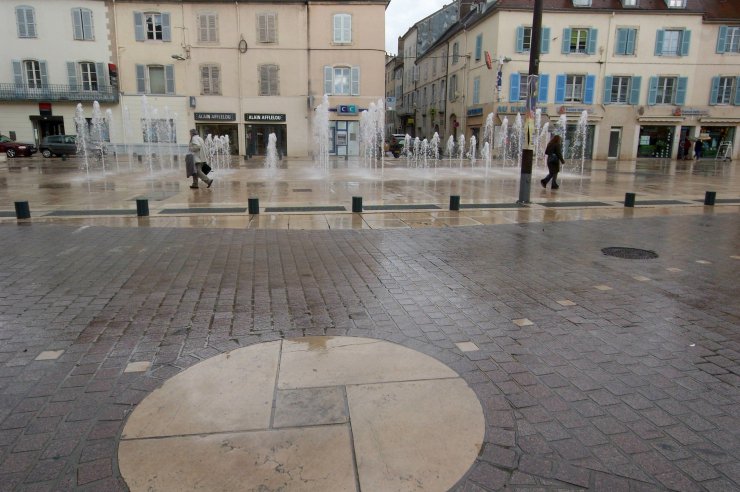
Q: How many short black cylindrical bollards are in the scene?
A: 7